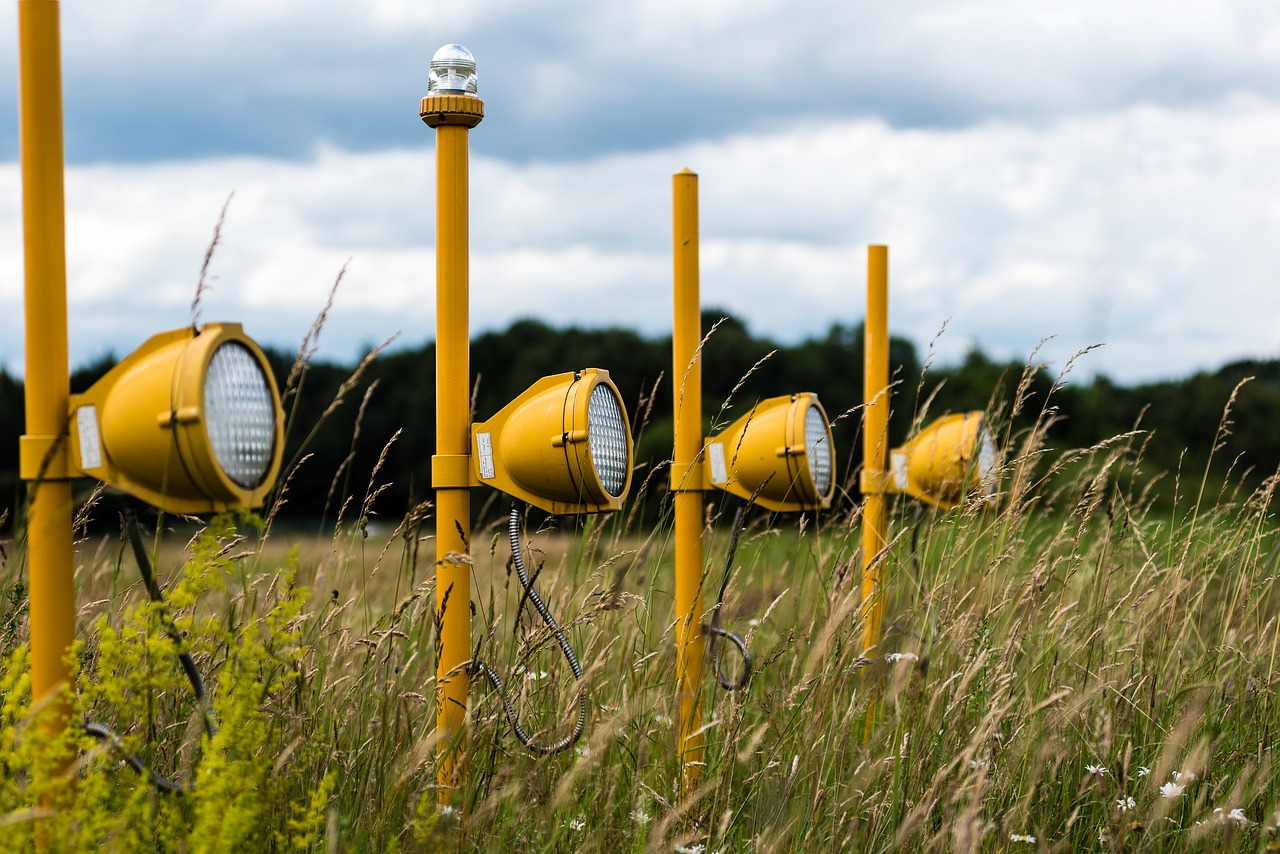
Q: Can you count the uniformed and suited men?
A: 0